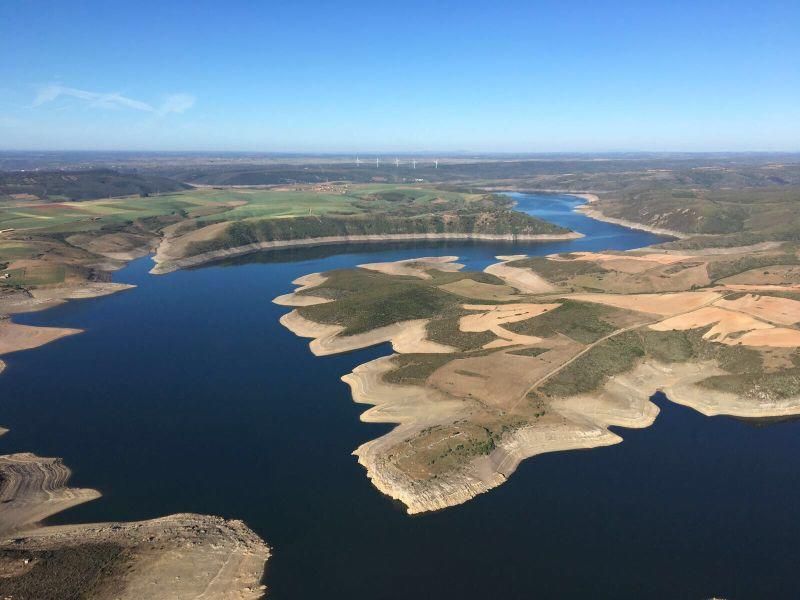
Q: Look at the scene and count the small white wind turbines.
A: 5